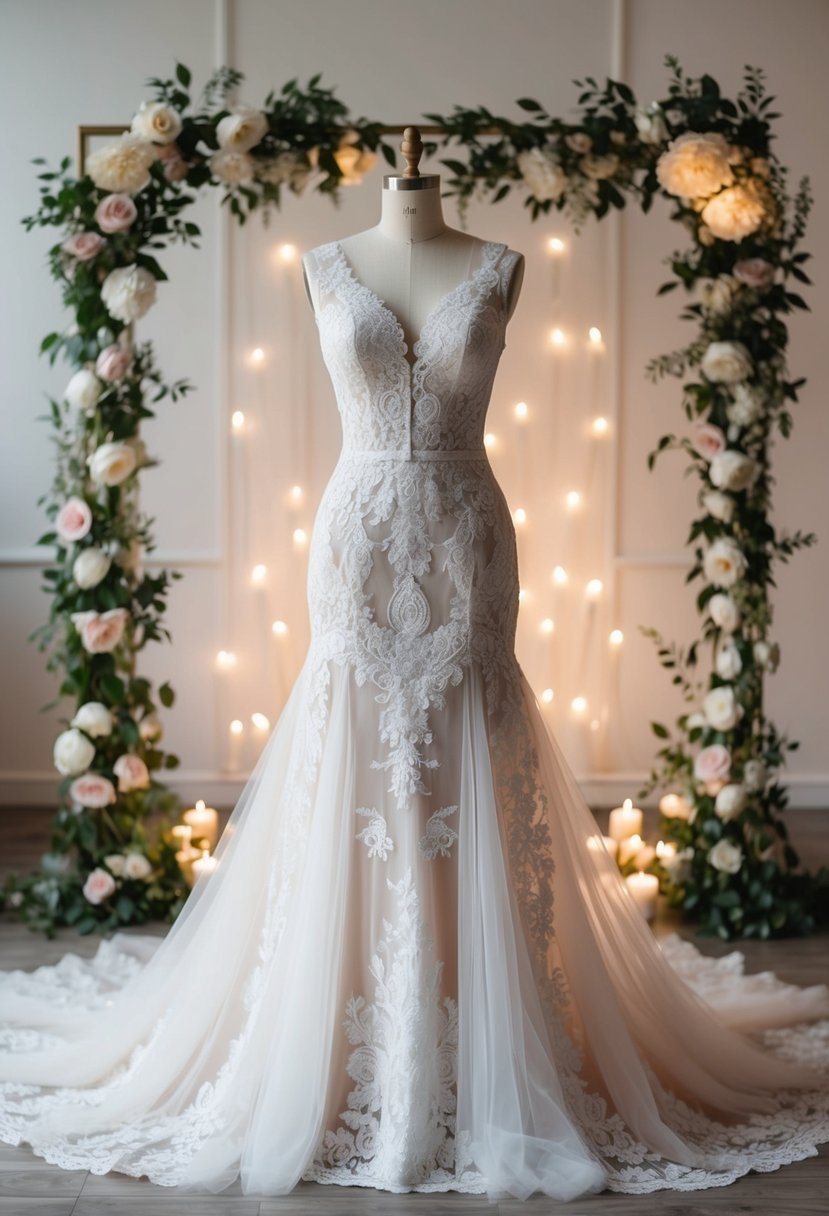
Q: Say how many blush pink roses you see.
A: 11